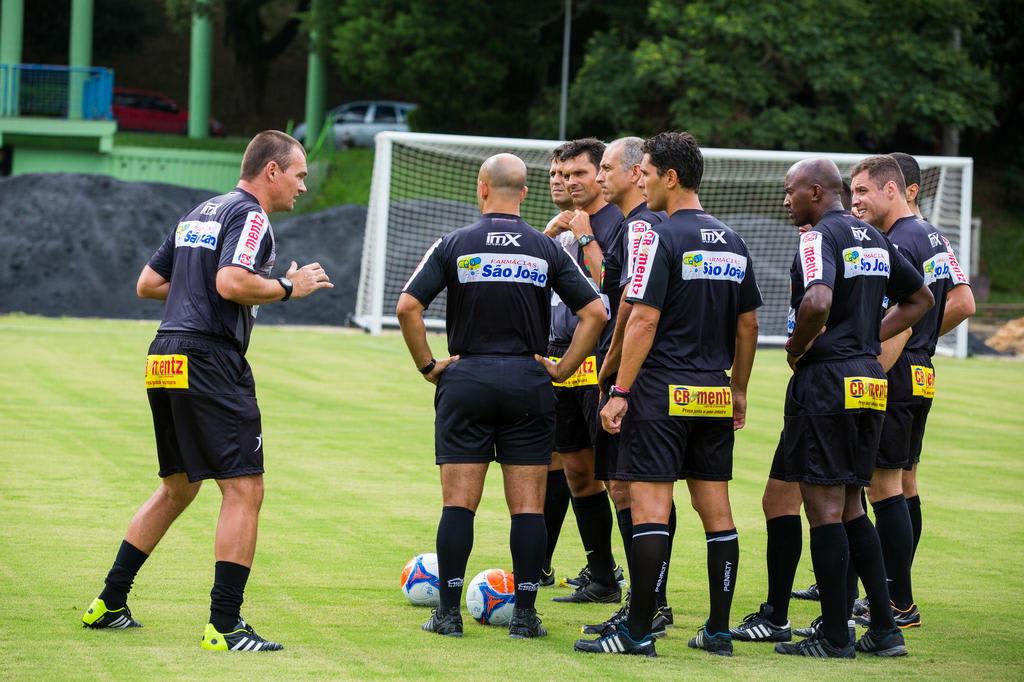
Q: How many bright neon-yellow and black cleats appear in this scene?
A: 2